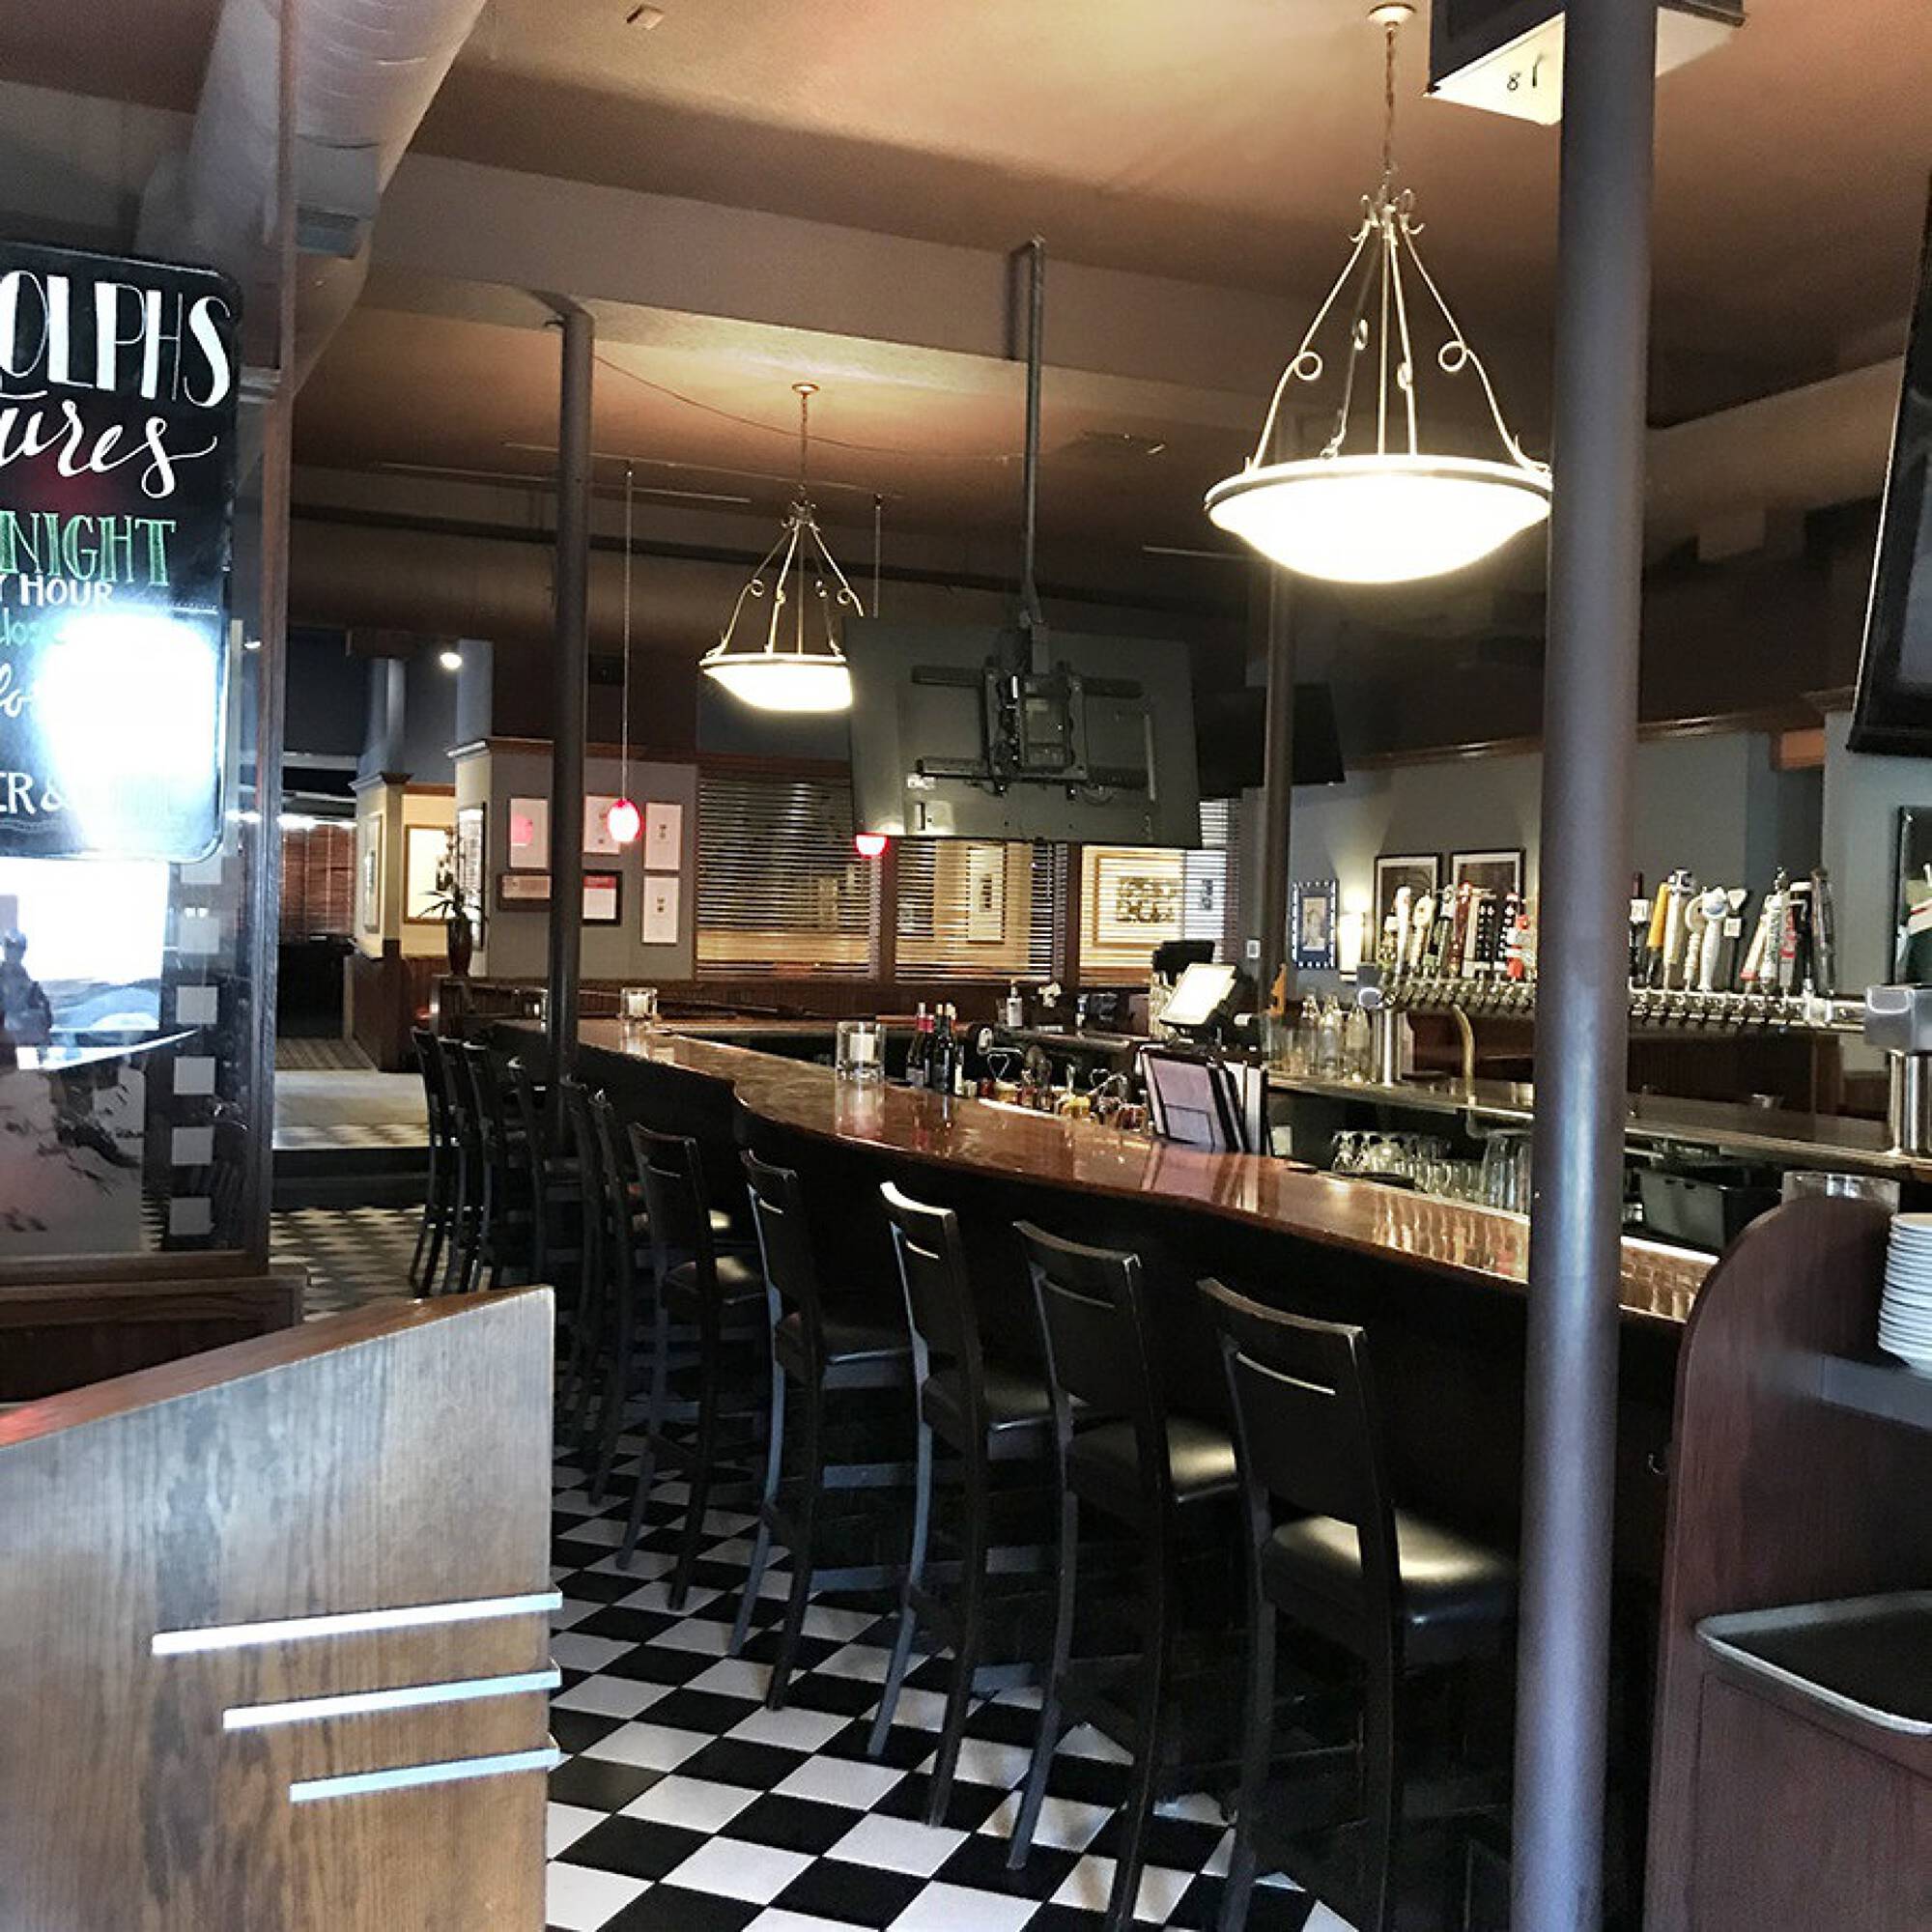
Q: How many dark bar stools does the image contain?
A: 11